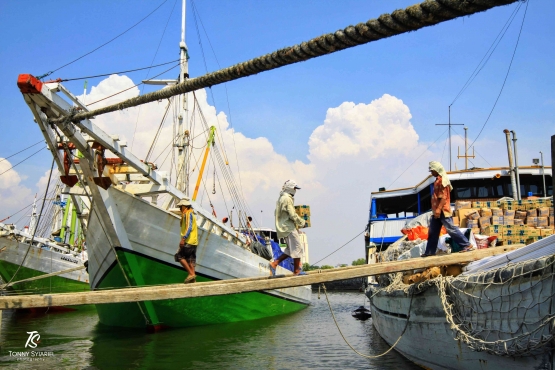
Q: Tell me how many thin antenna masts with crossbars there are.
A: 2